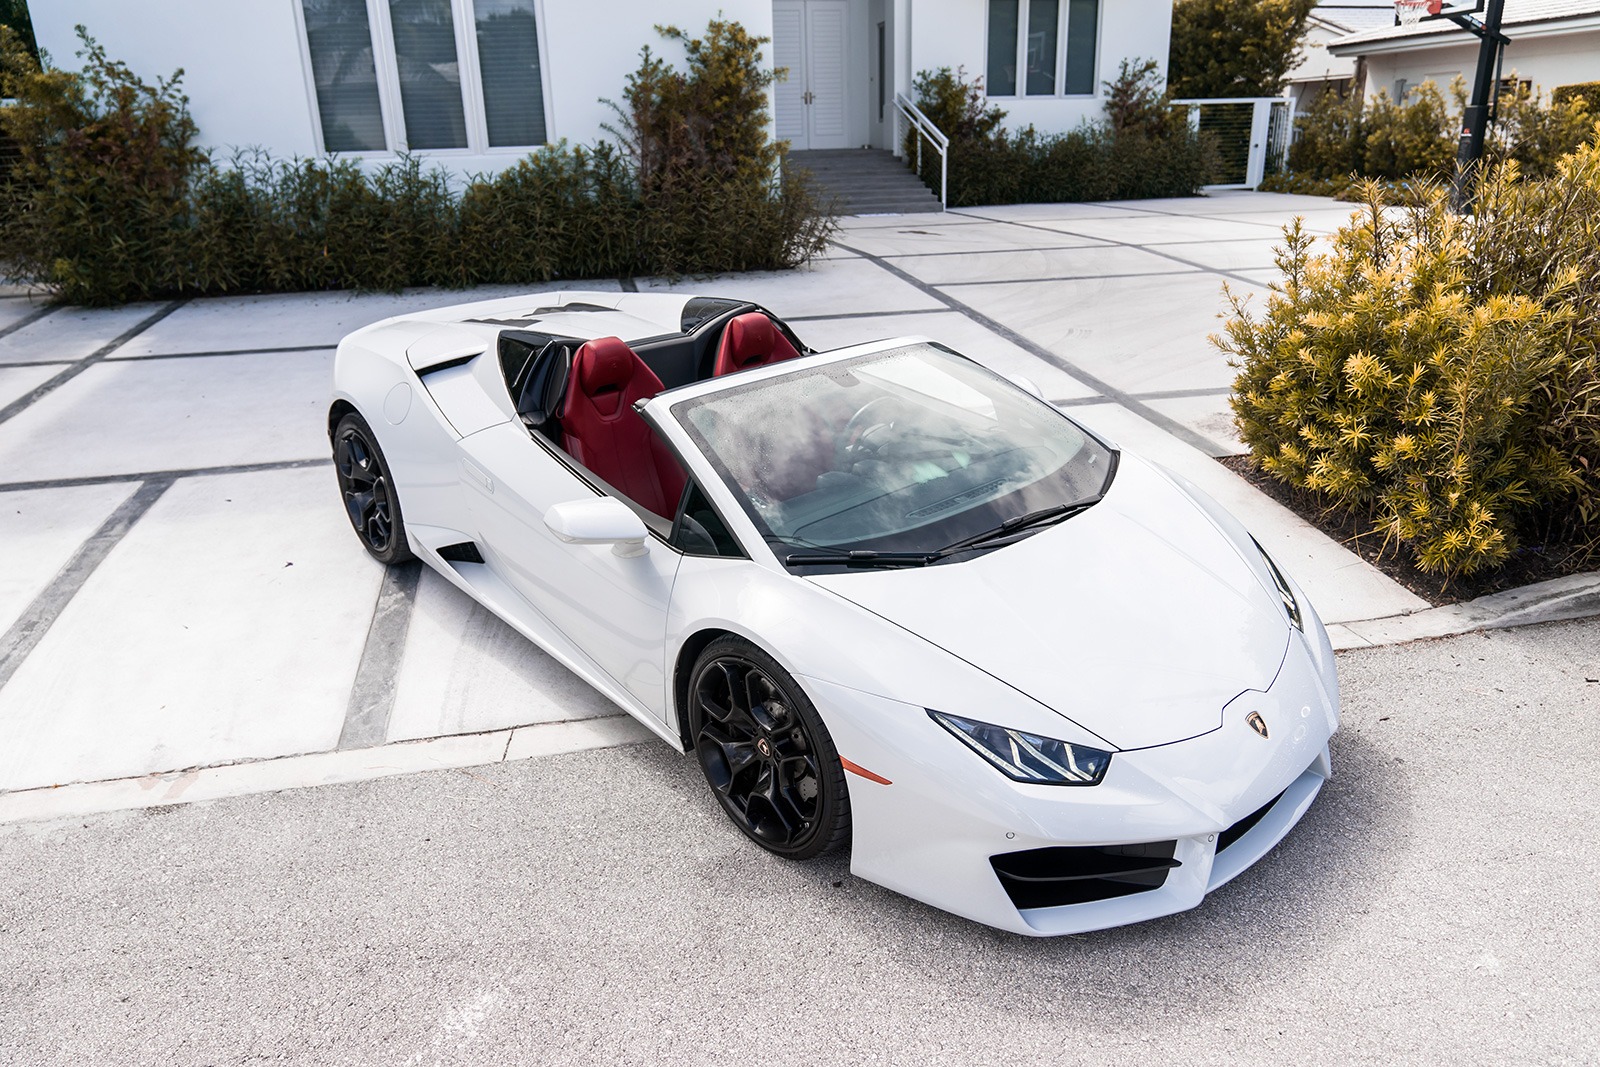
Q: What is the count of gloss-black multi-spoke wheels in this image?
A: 2